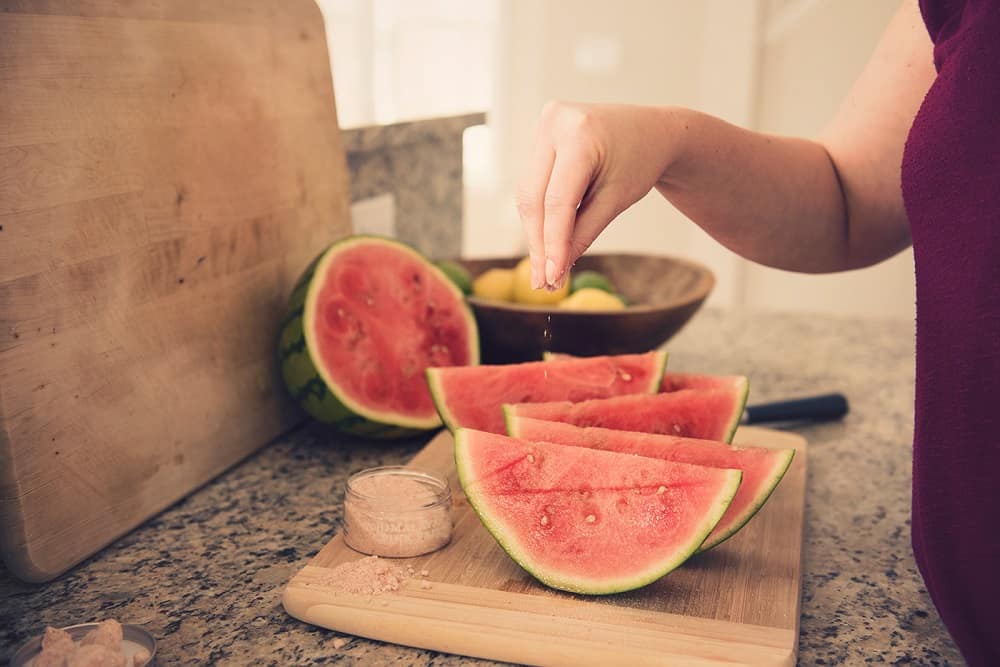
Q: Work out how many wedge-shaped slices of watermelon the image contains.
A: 5